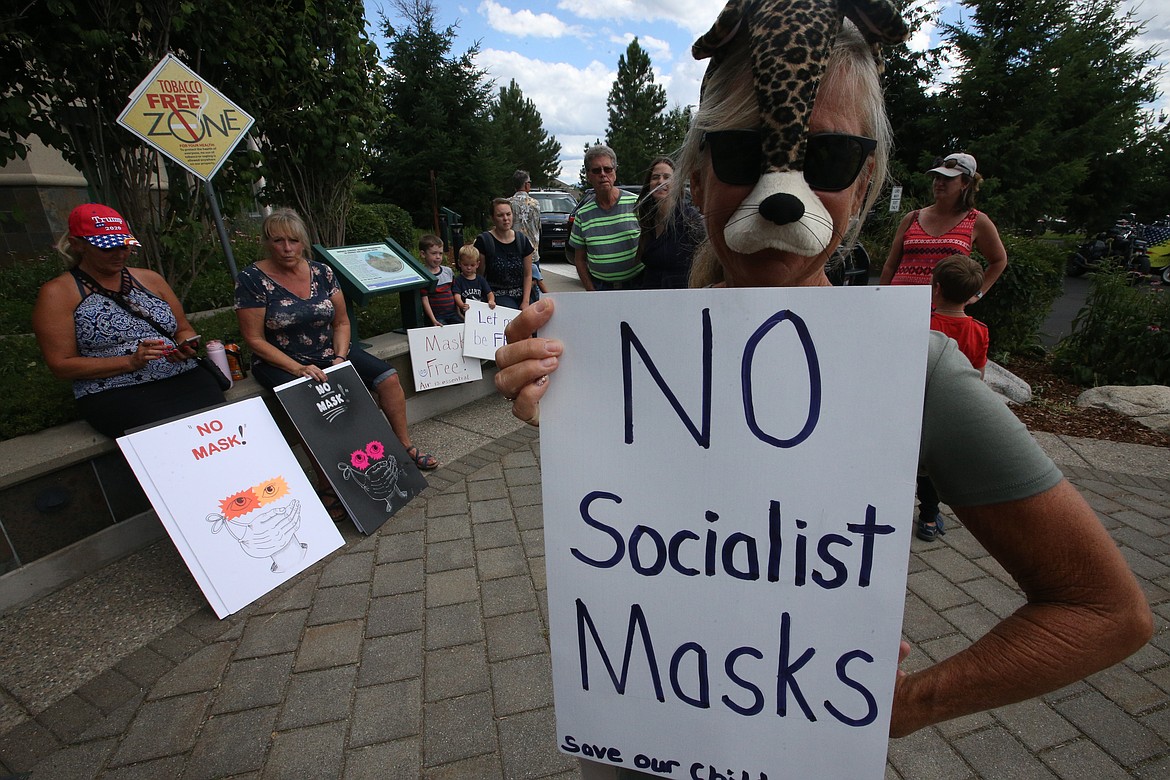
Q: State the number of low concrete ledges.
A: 1